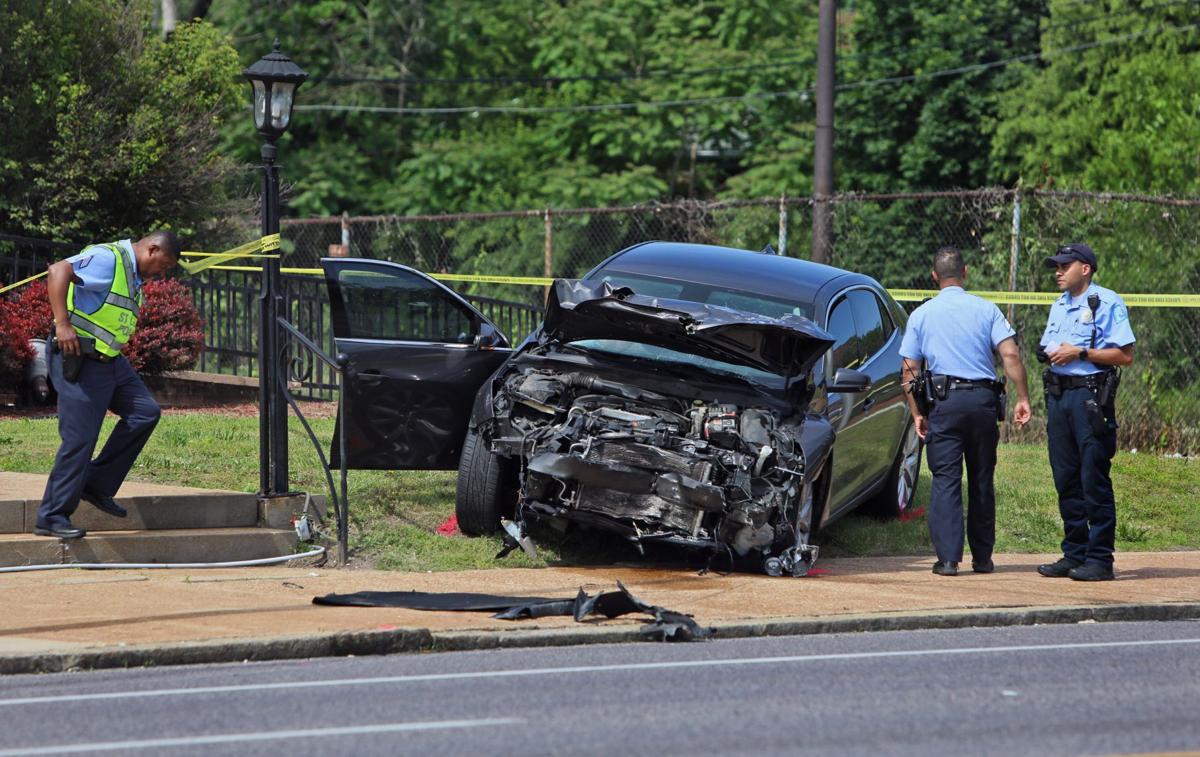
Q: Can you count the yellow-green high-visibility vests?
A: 1